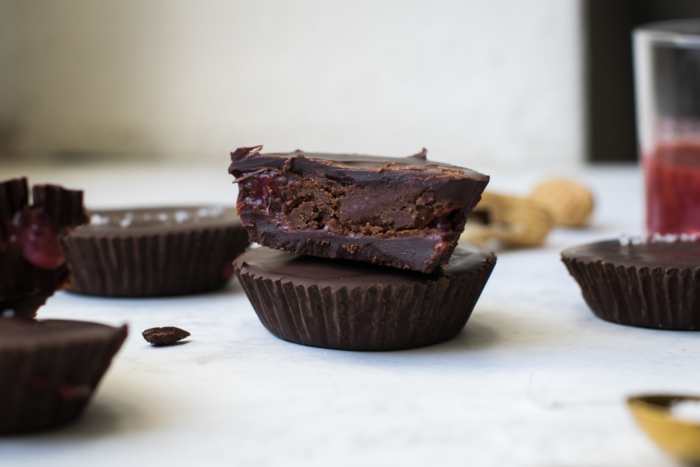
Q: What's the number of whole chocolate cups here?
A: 4